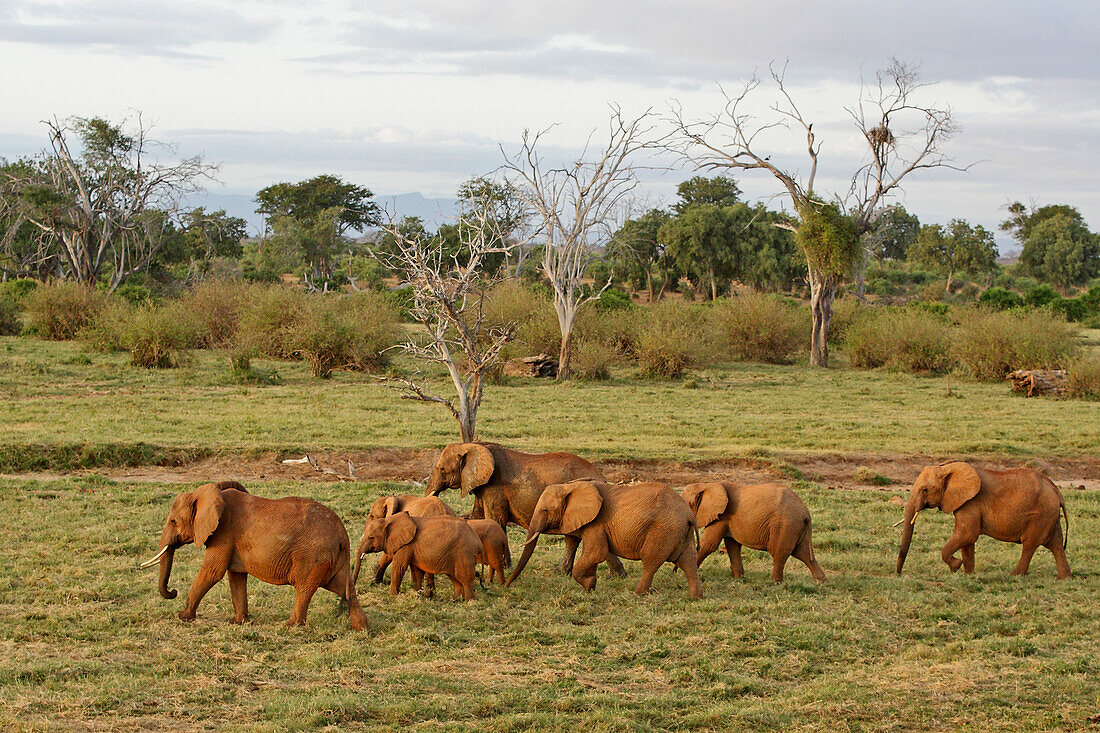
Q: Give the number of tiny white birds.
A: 0